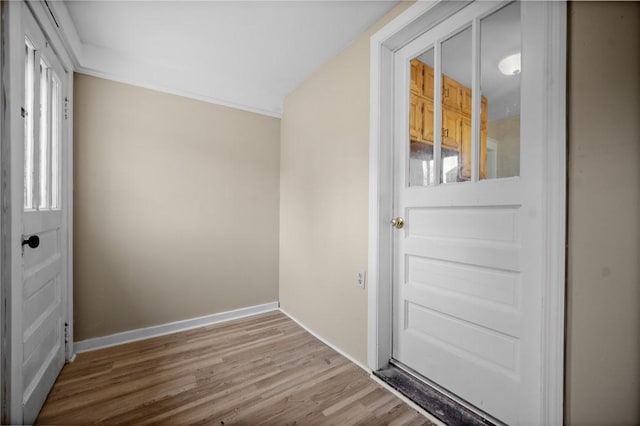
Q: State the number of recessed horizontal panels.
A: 6